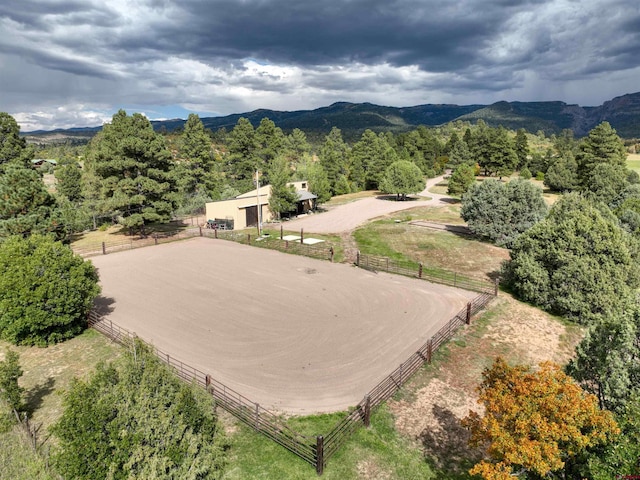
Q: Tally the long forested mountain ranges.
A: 1